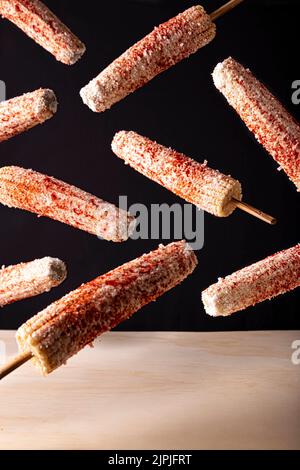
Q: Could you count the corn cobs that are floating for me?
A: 9